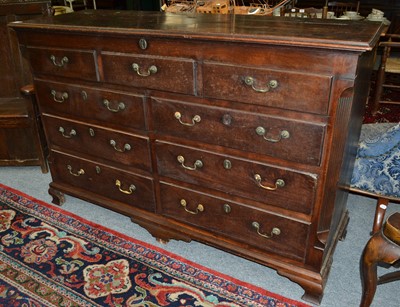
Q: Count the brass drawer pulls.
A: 15